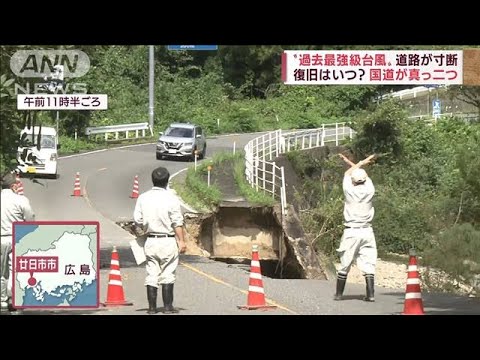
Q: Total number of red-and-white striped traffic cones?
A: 6